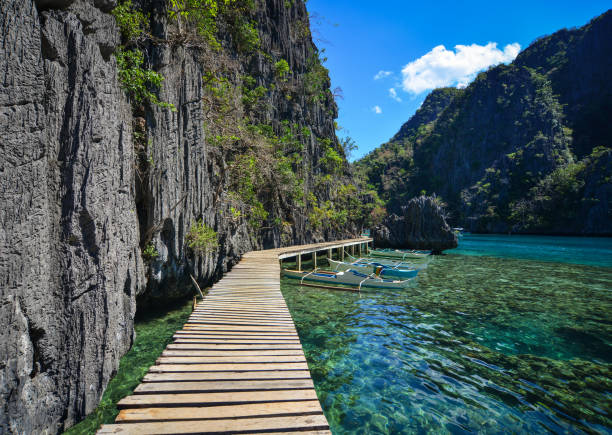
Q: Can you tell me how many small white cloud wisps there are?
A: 3